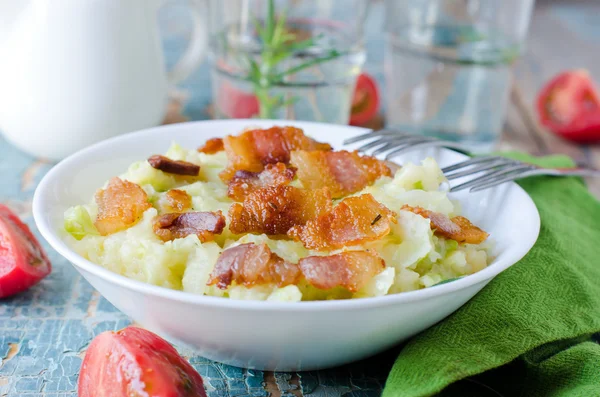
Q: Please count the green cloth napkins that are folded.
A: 1